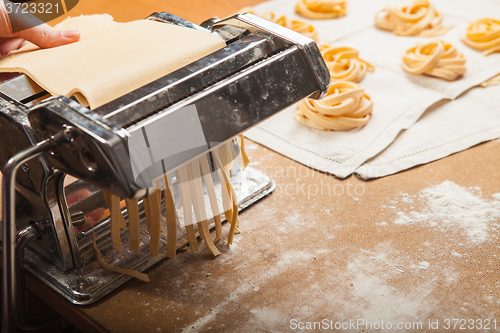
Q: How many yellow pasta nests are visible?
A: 7